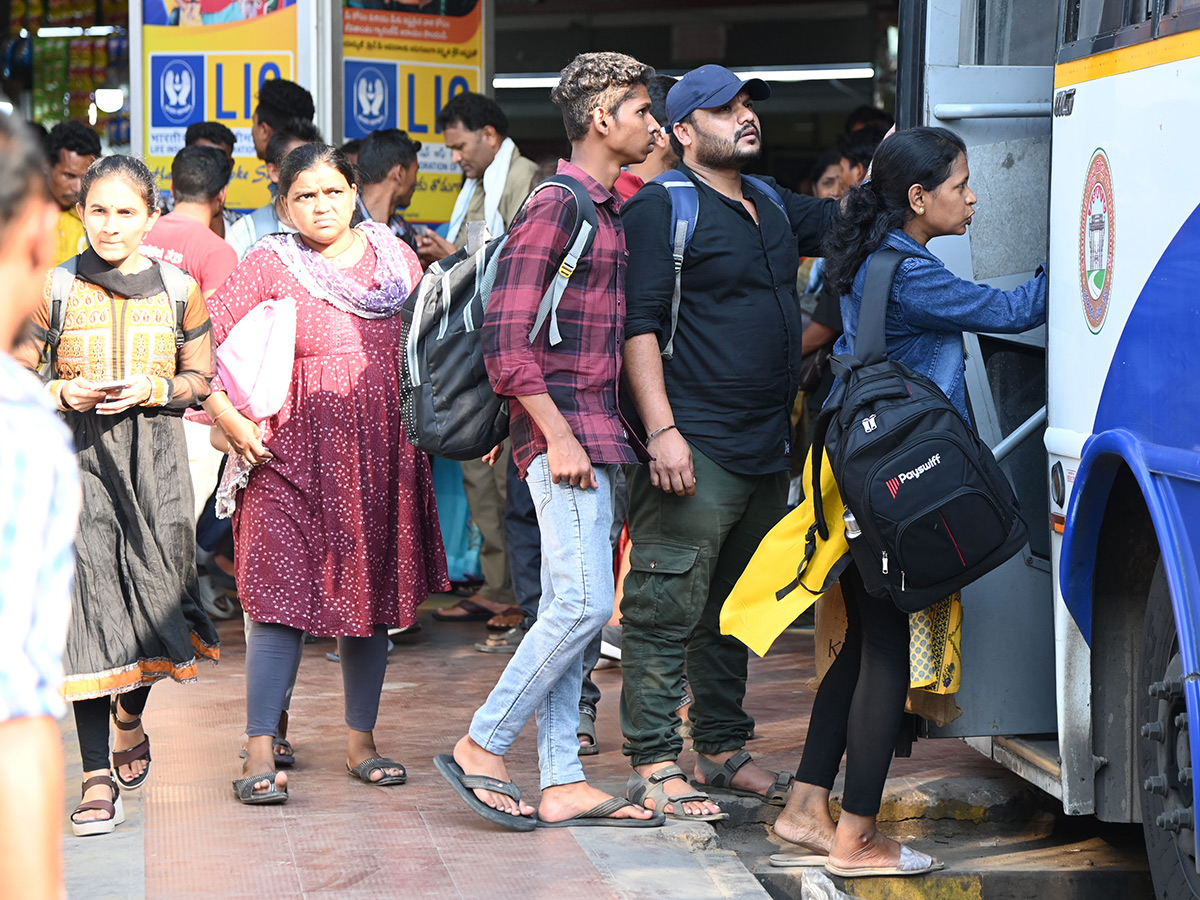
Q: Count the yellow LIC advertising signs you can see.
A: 2